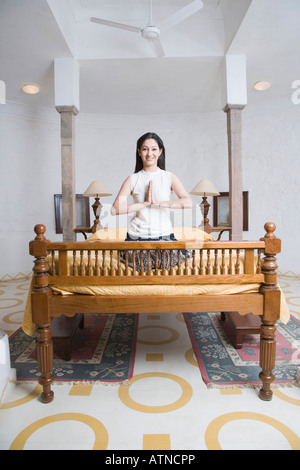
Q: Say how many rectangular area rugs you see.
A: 2